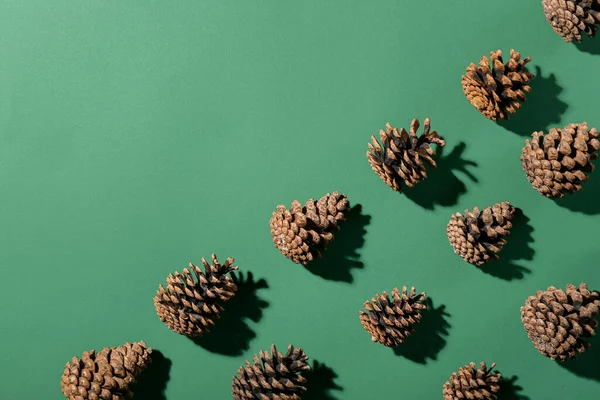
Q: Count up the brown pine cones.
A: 12